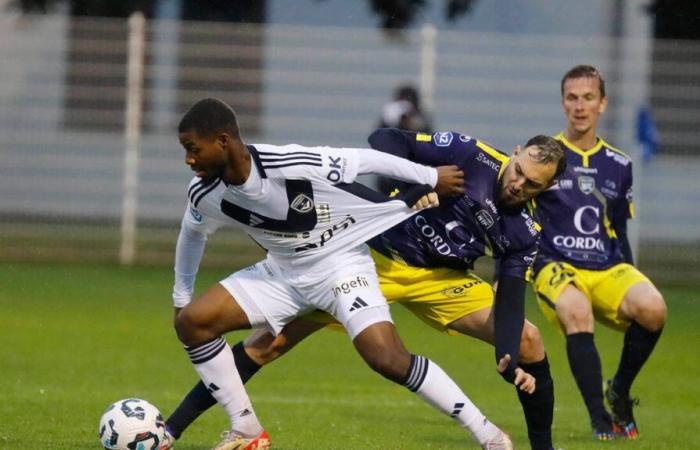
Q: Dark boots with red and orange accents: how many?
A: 2